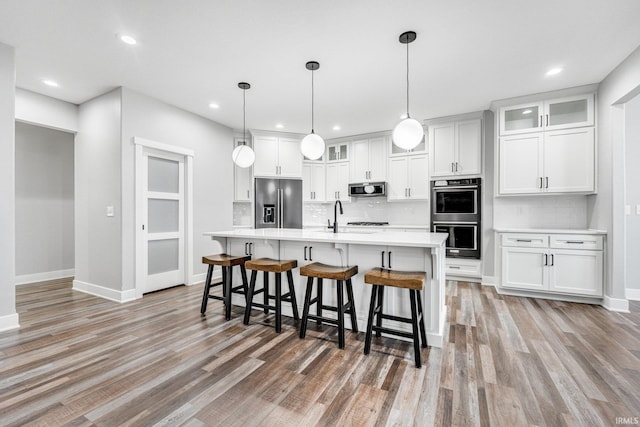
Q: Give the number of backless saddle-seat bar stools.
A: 4